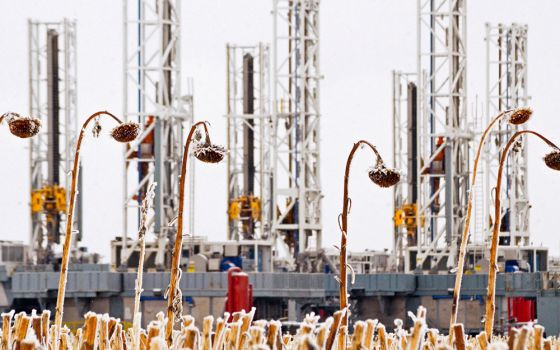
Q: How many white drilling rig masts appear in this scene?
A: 7